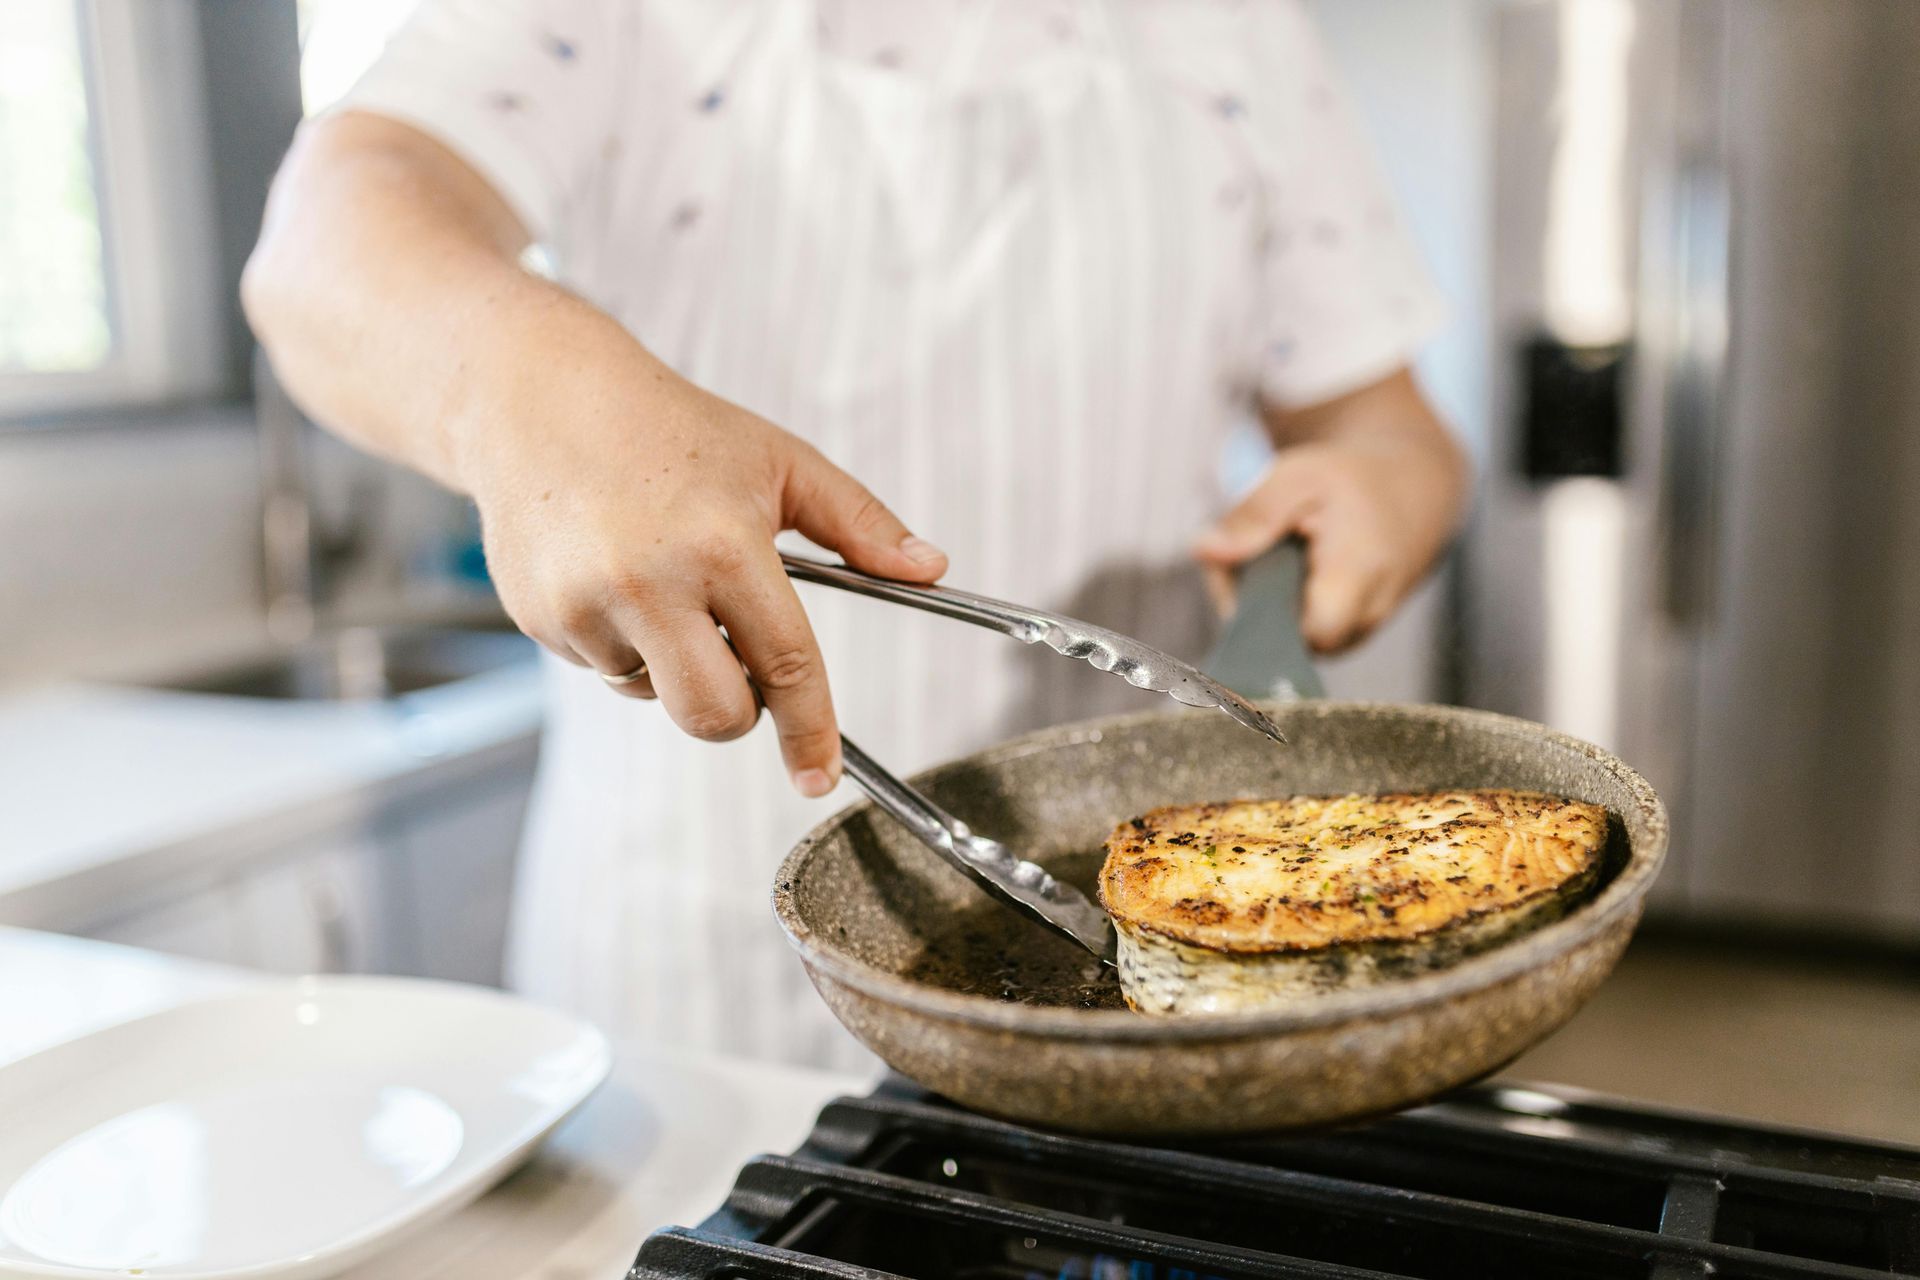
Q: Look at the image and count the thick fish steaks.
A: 1